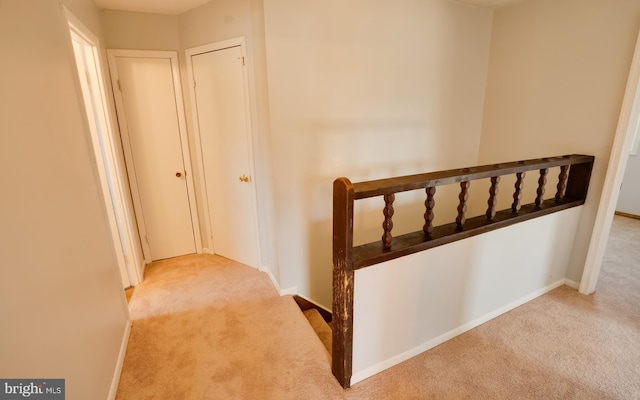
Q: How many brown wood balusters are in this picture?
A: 7